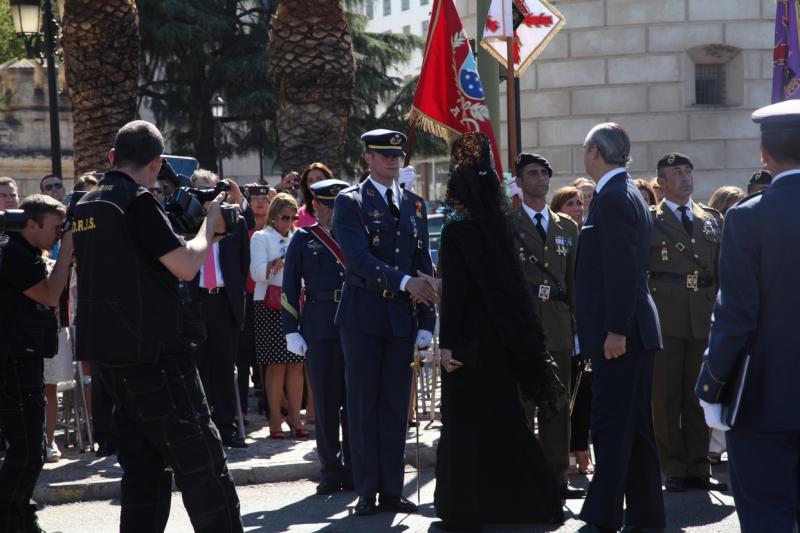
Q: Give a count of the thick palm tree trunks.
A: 2